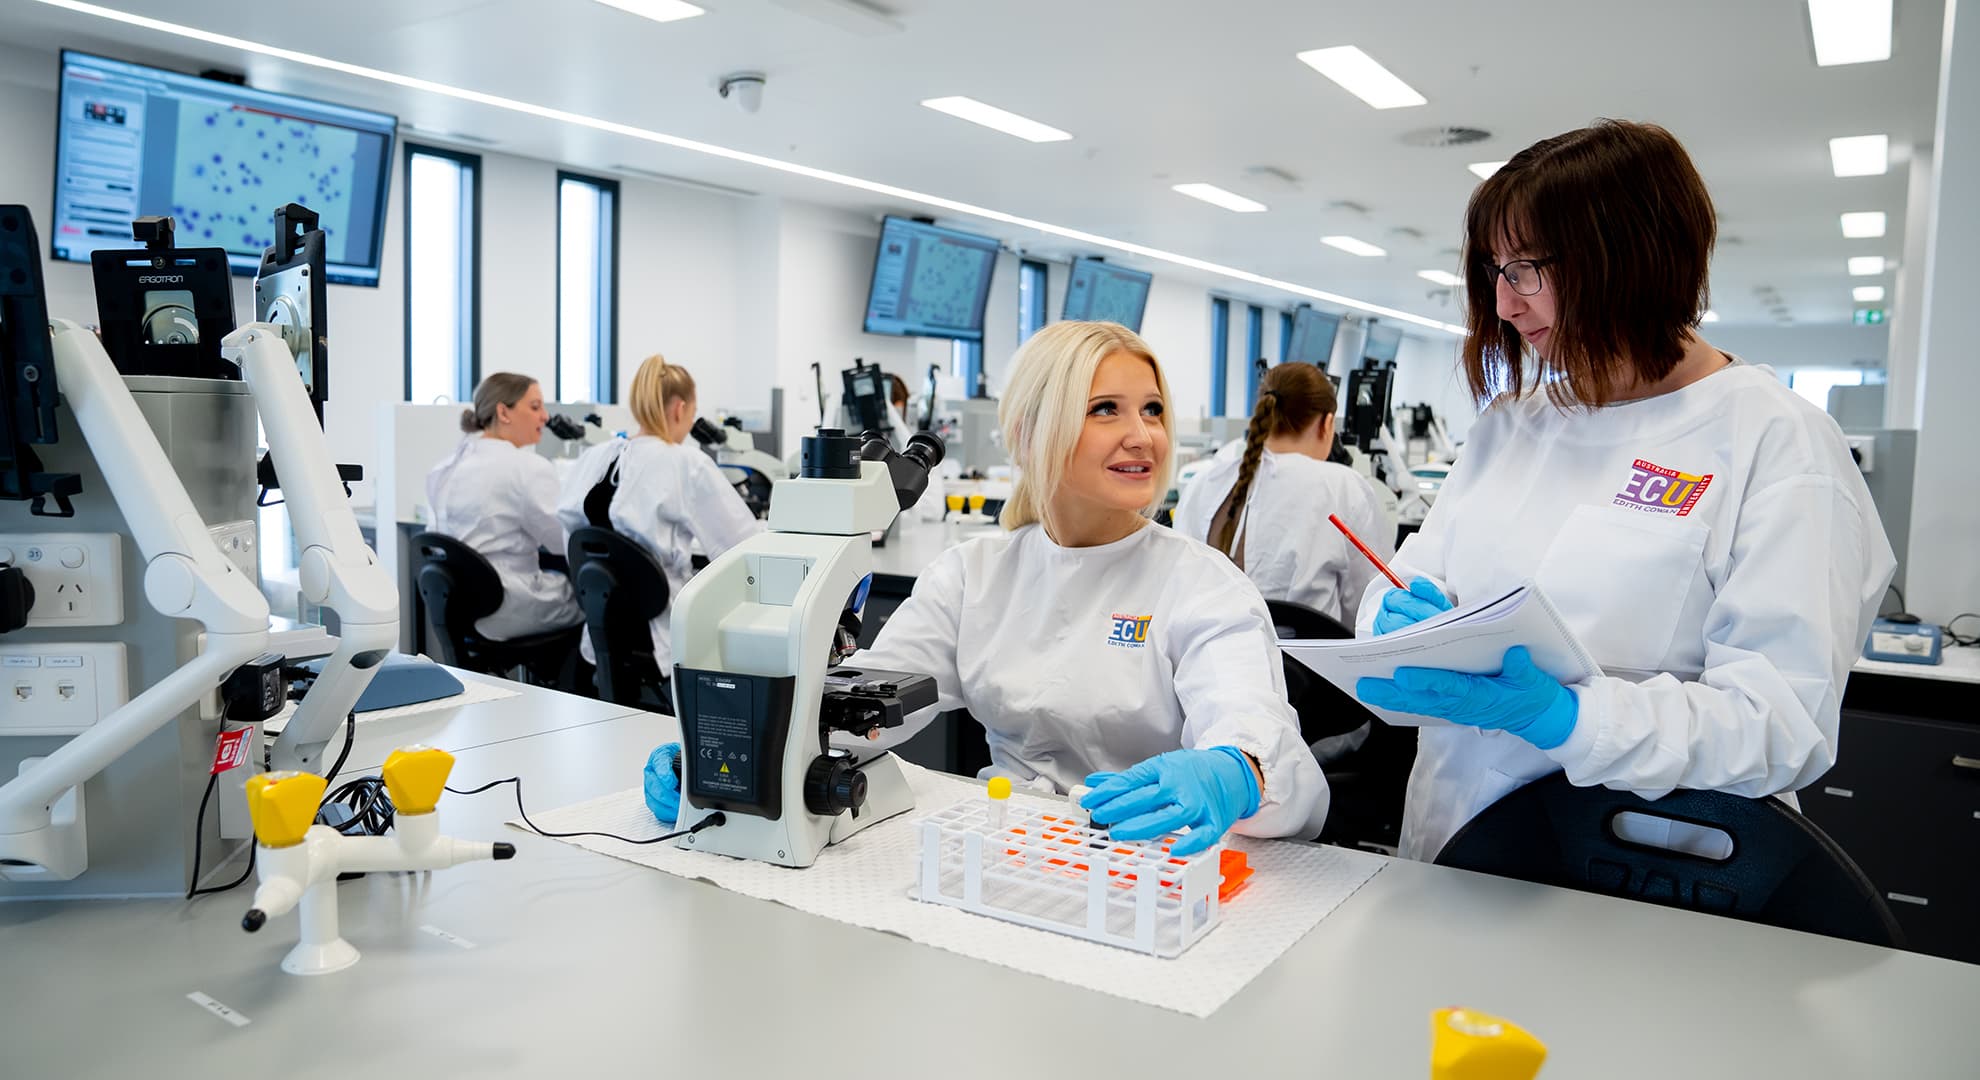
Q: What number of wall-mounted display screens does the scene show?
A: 5